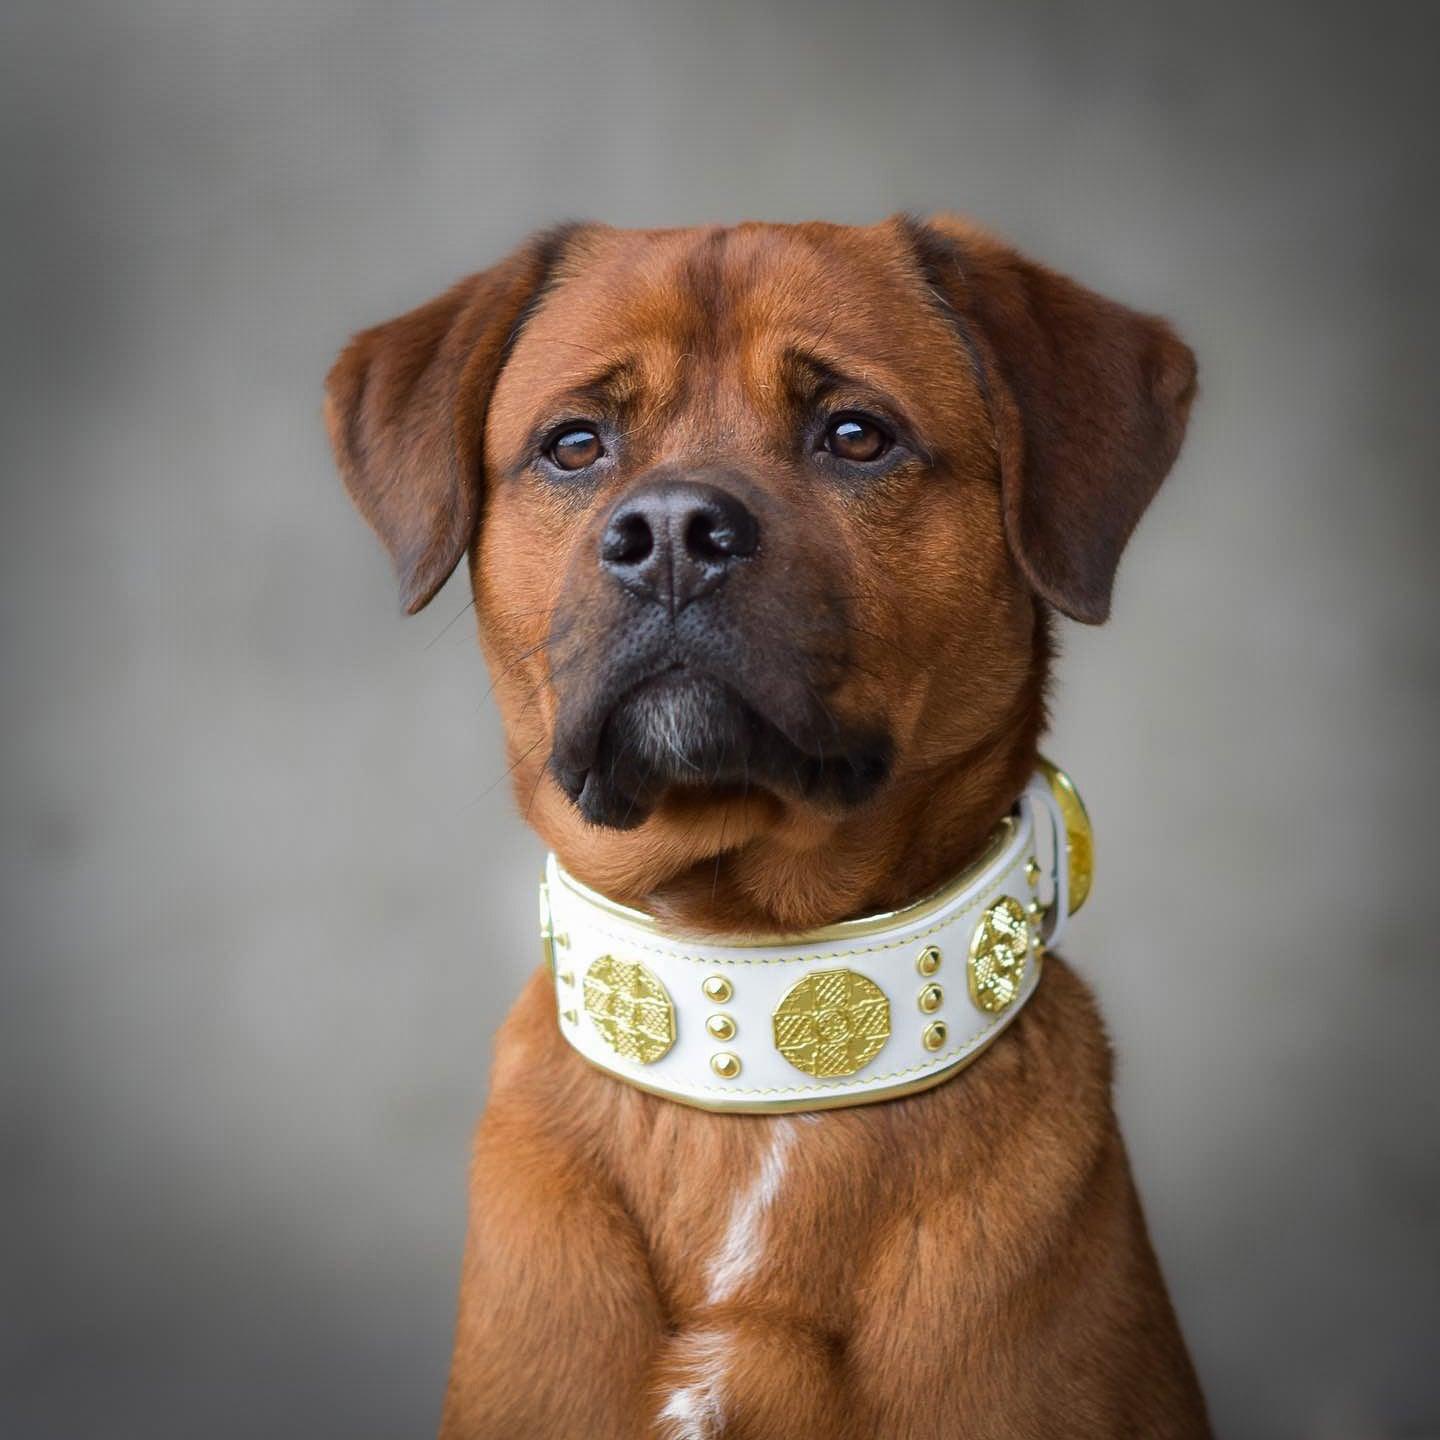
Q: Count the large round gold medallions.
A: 3